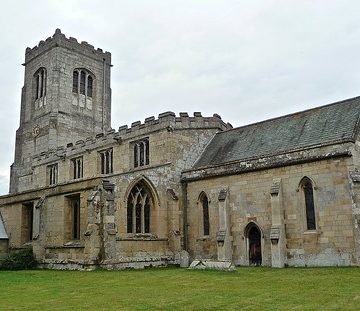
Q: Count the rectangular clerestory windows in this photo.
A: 4